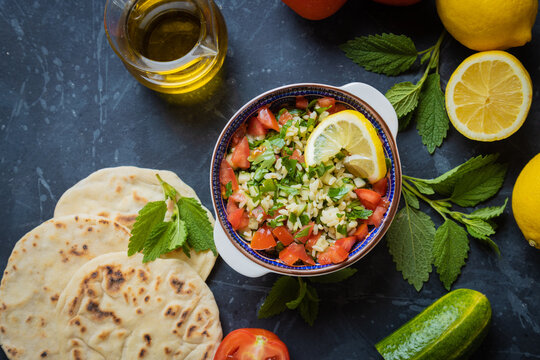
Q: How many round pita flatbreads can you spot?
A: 3